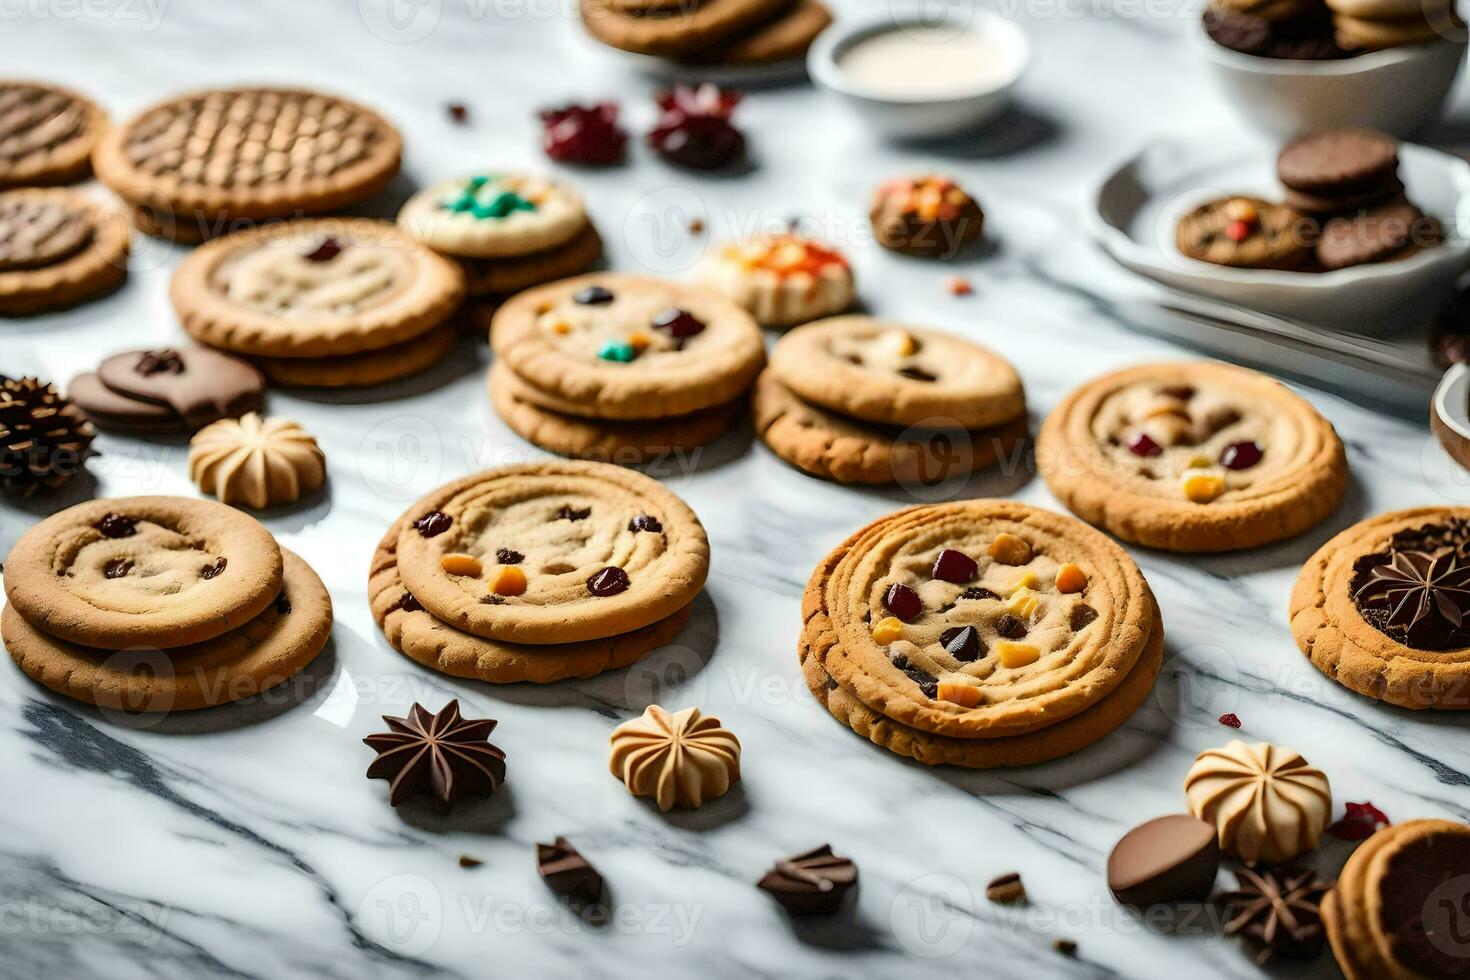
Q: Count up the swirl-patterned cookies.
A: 3